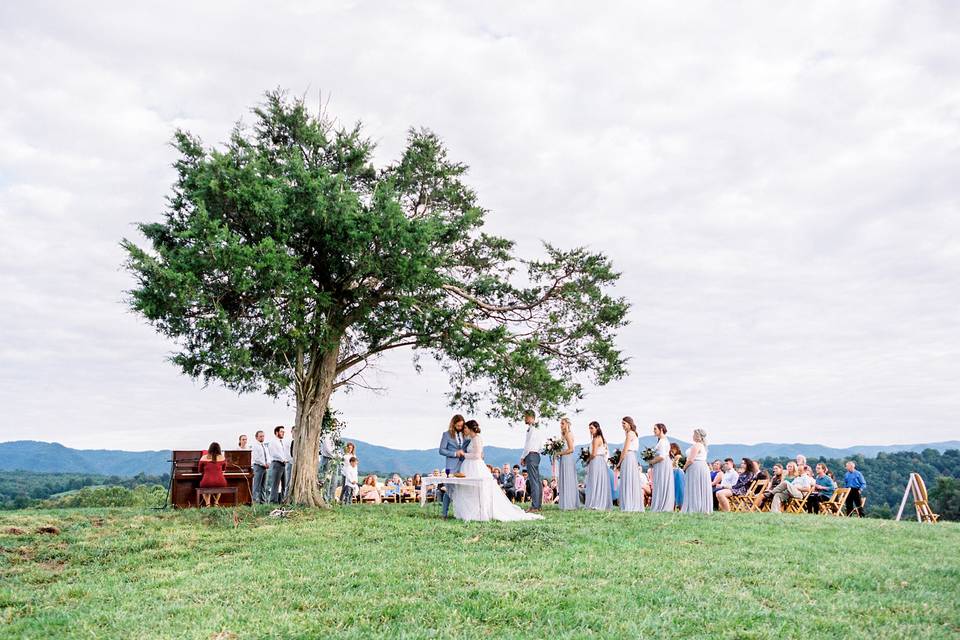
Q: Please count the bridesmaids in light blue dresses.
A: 5